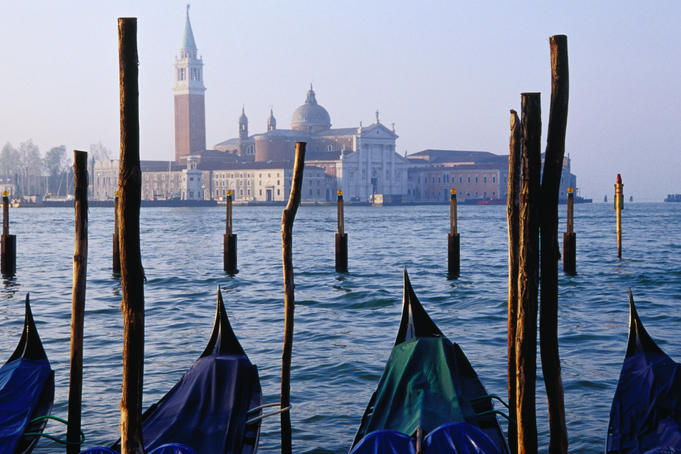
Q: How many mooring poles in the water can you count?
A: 13